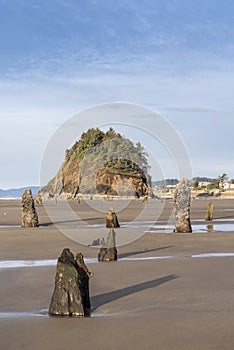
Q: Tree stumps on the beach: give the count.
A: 6